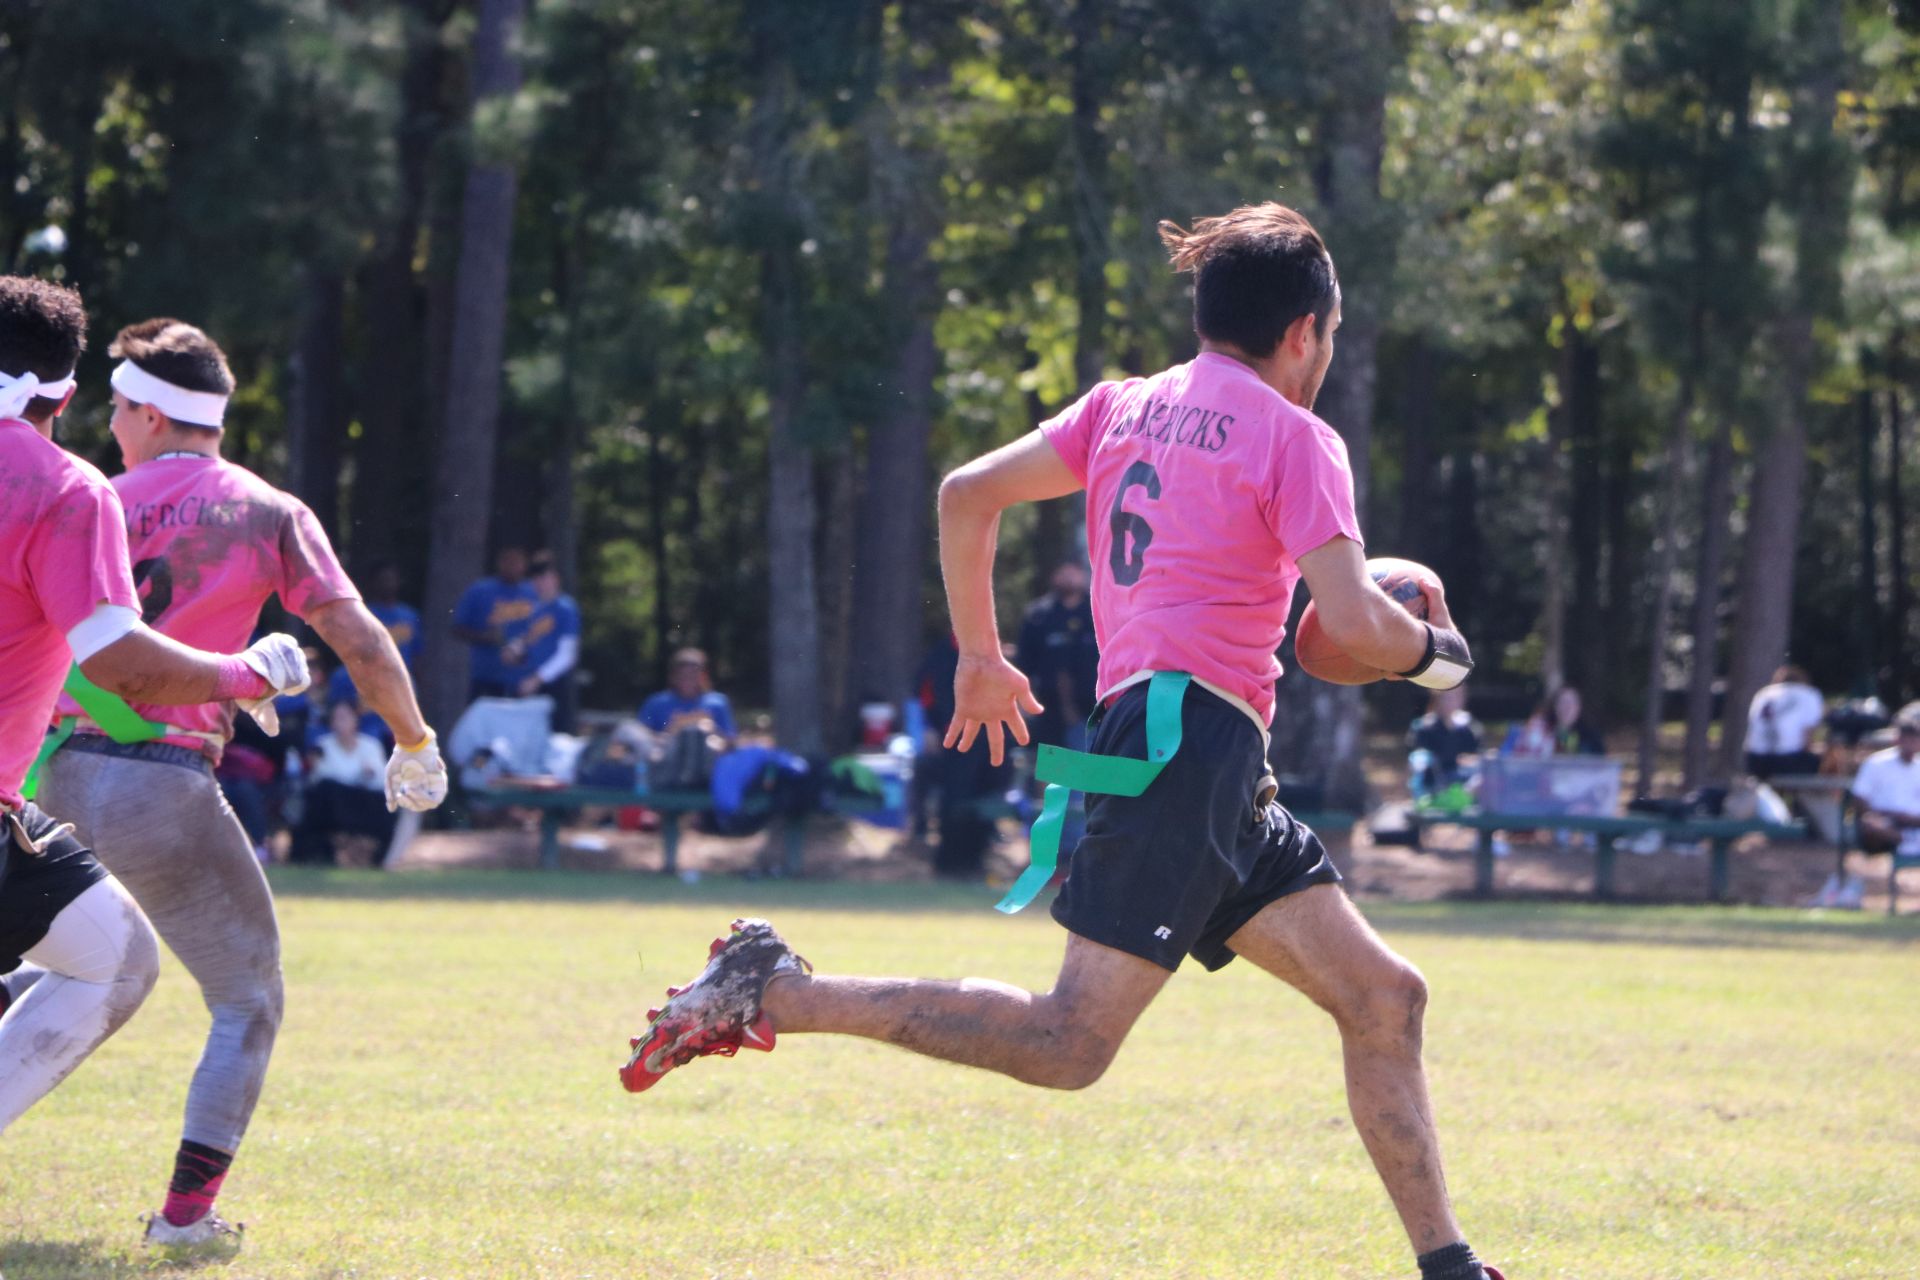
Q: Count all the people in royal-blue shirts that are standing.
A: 3